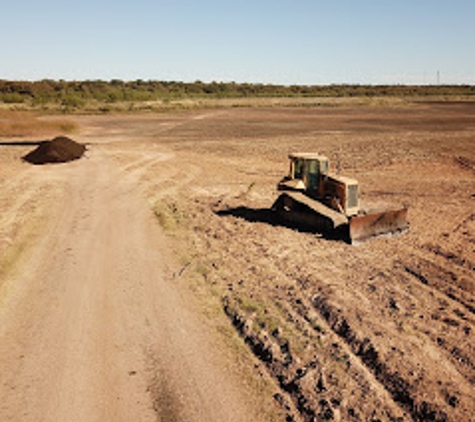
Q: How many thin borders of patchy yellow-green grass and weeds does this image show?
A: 2